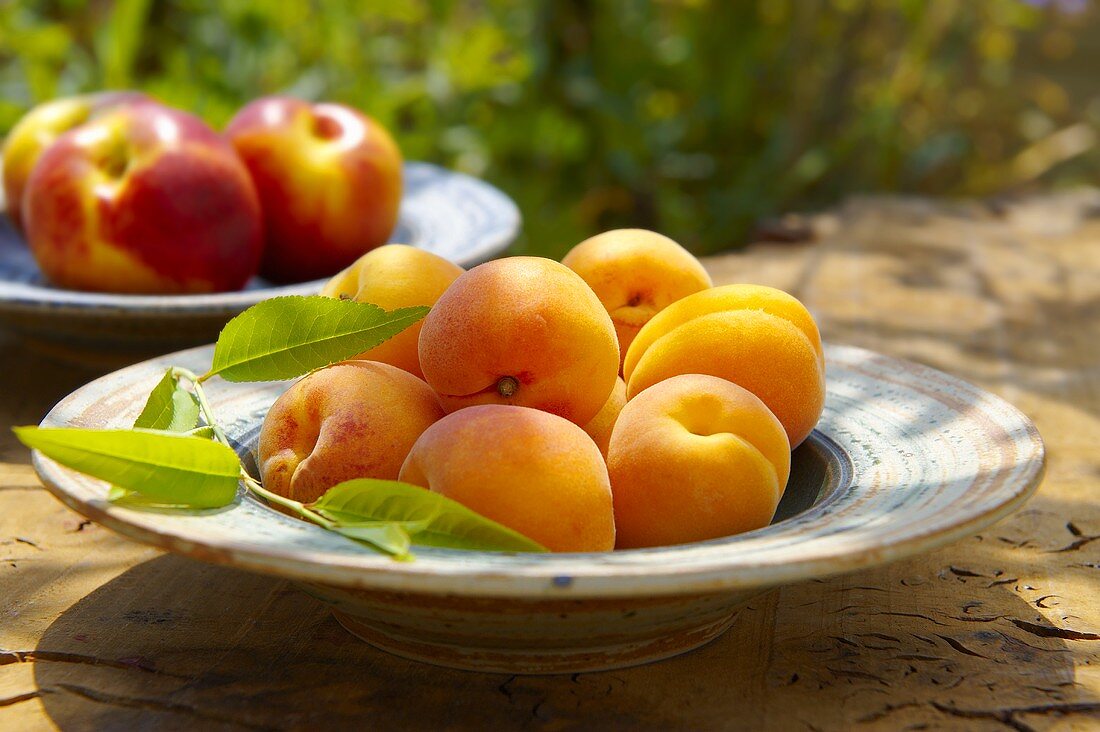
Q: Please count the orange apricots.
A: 8